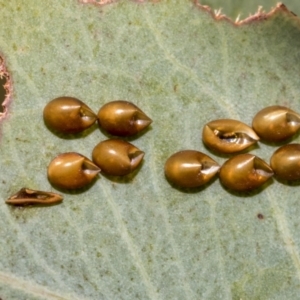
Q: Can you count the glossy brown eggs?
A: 9